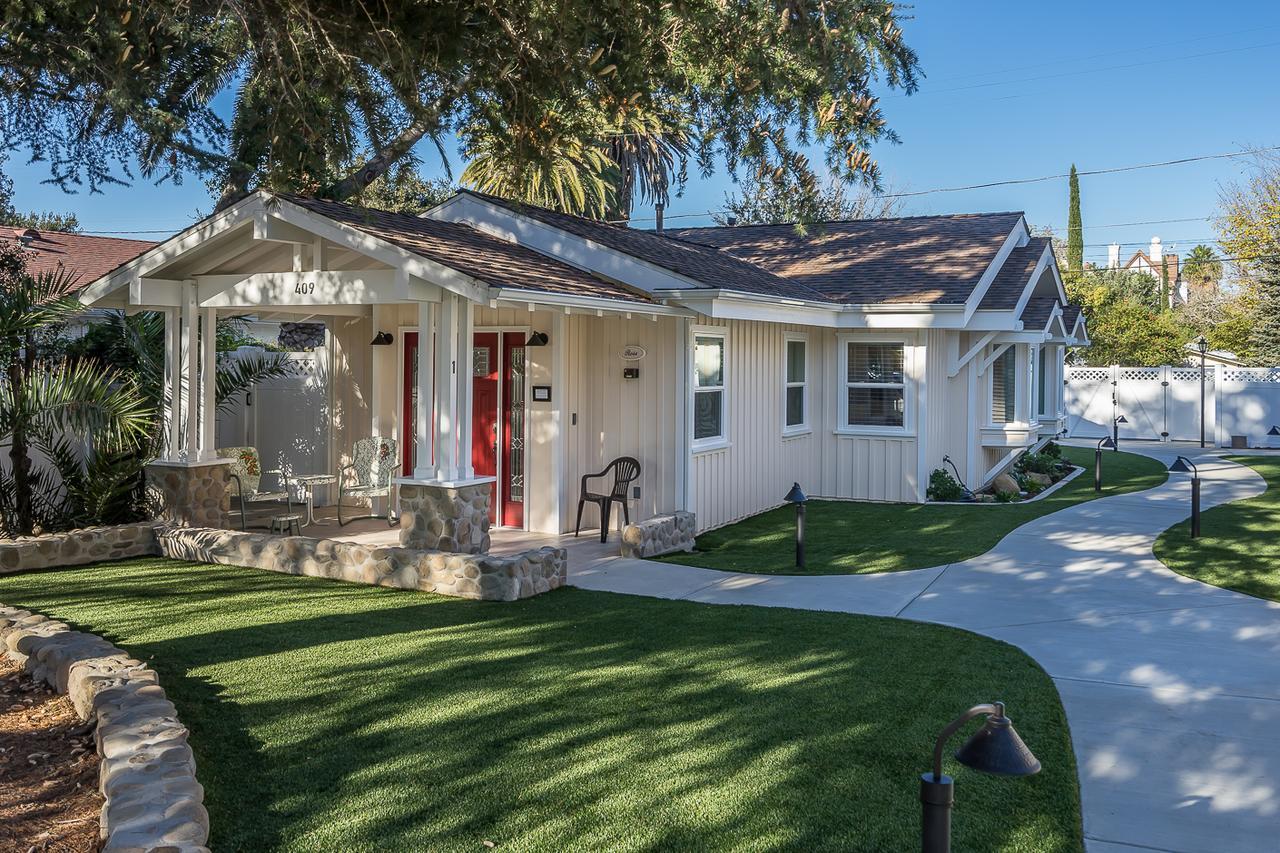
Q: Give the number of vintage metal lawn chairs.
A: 2